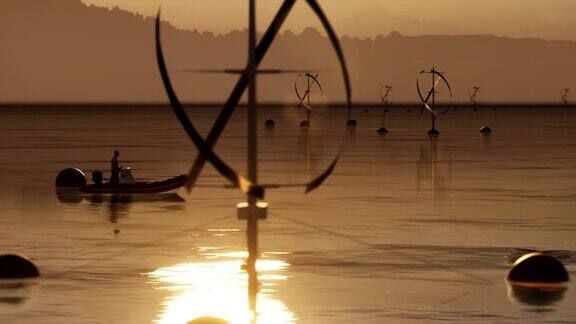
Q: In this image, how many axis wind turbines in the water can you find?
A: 6